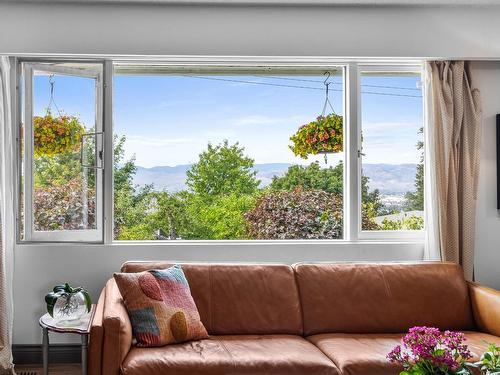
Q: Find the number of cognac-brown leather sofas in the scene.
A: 1